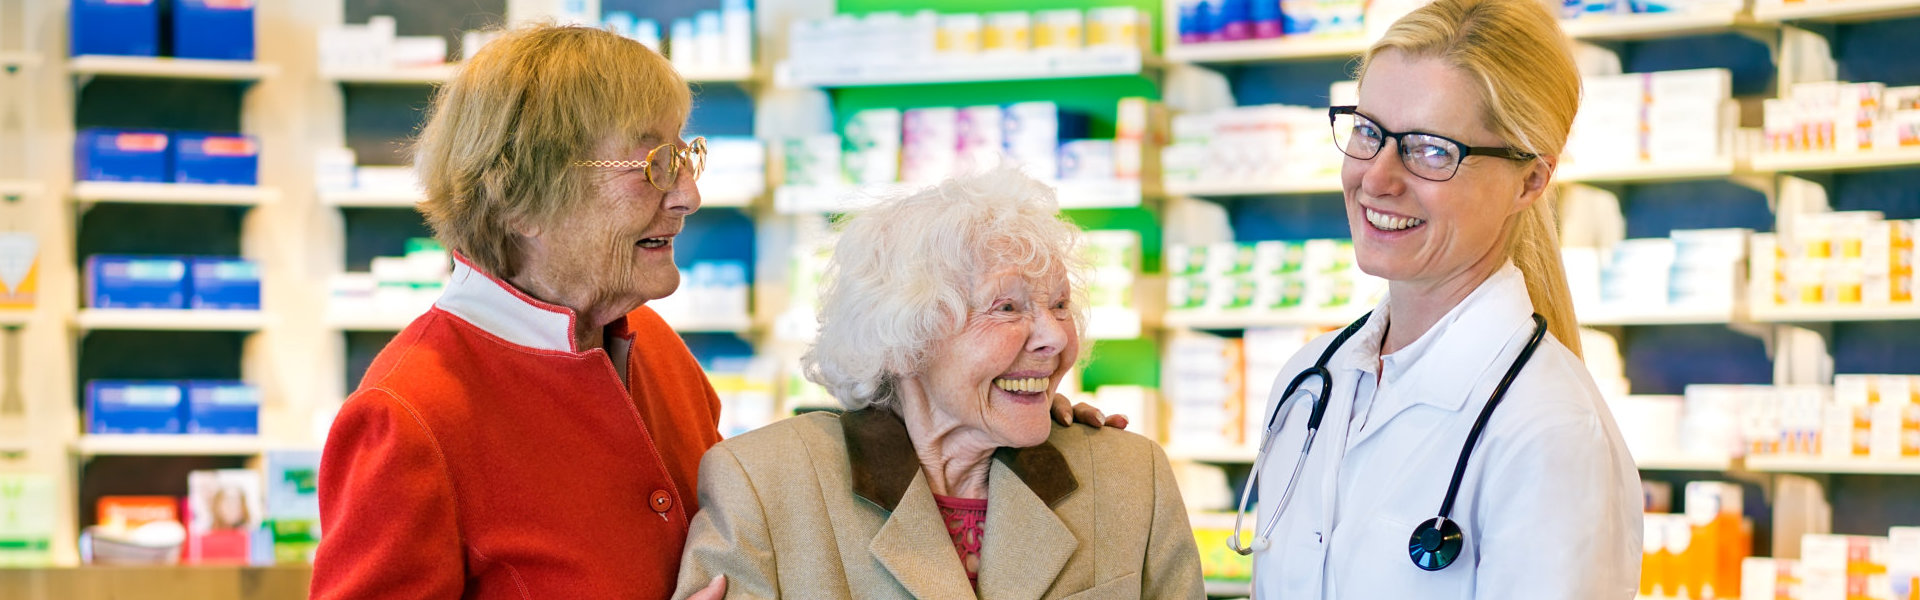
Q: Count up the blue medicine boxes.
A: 8